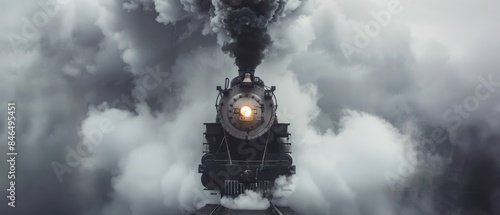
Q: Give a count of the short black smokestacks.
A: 1